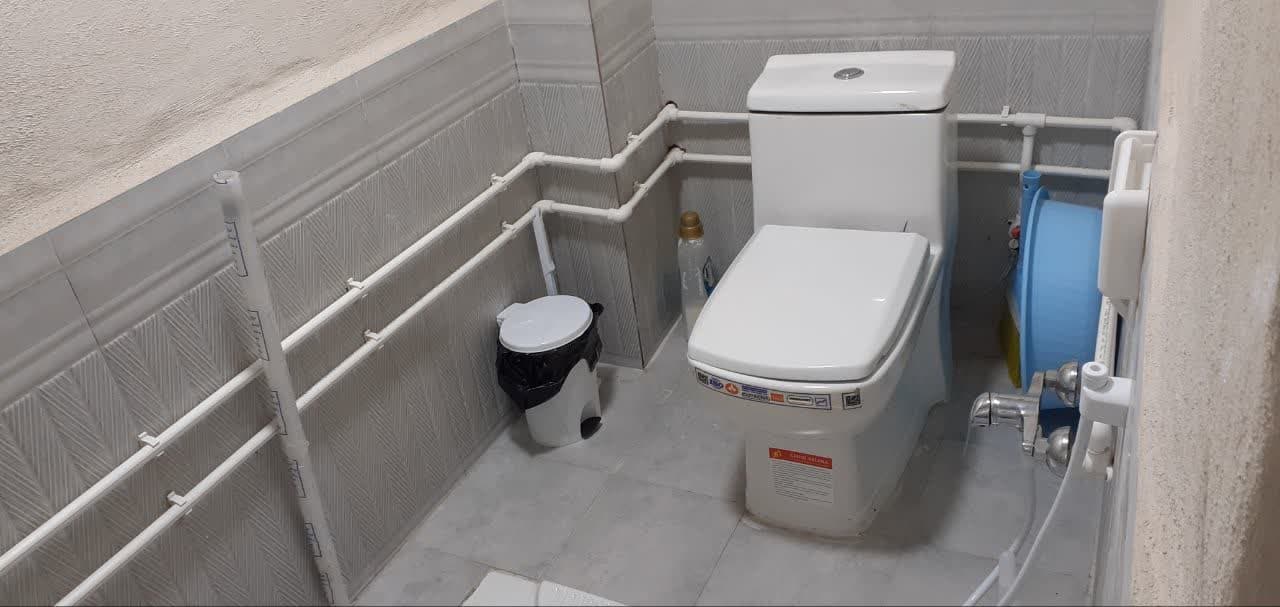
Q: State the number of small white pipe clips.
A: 9